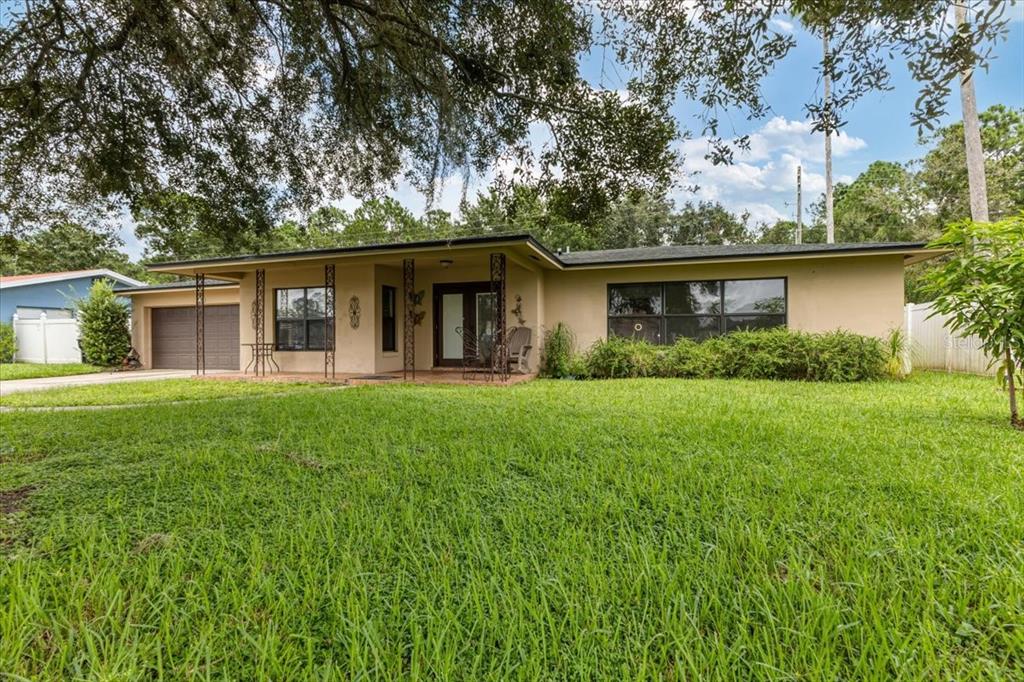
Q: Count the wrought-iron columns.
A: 5